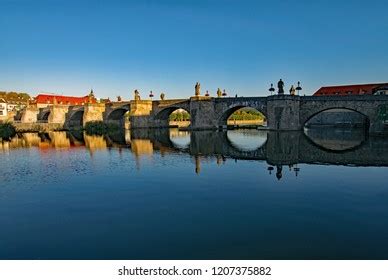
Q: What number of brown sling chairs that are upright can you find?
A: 0